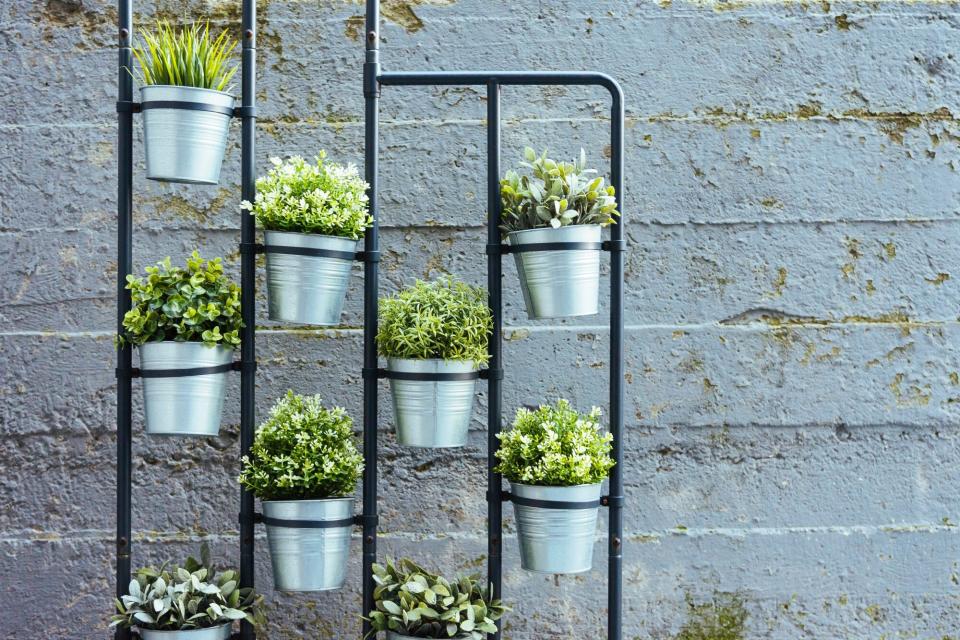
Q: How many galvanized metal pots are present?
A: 9